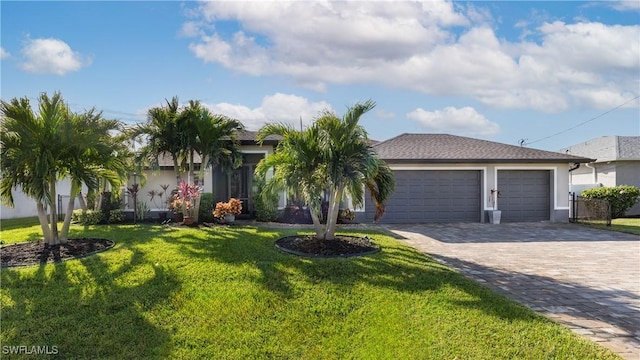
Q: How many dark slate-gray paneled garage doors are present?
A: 2